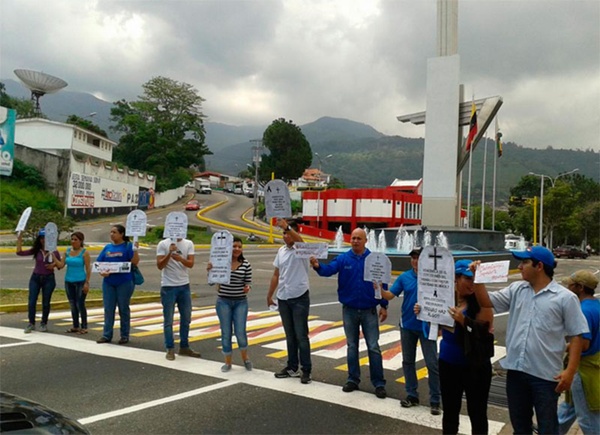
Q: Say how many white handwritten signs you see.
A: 11